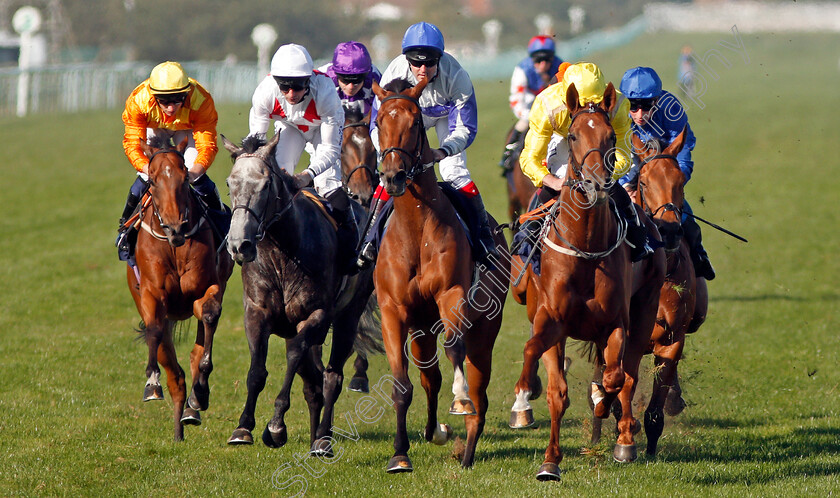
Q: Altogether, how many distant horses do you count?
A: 1